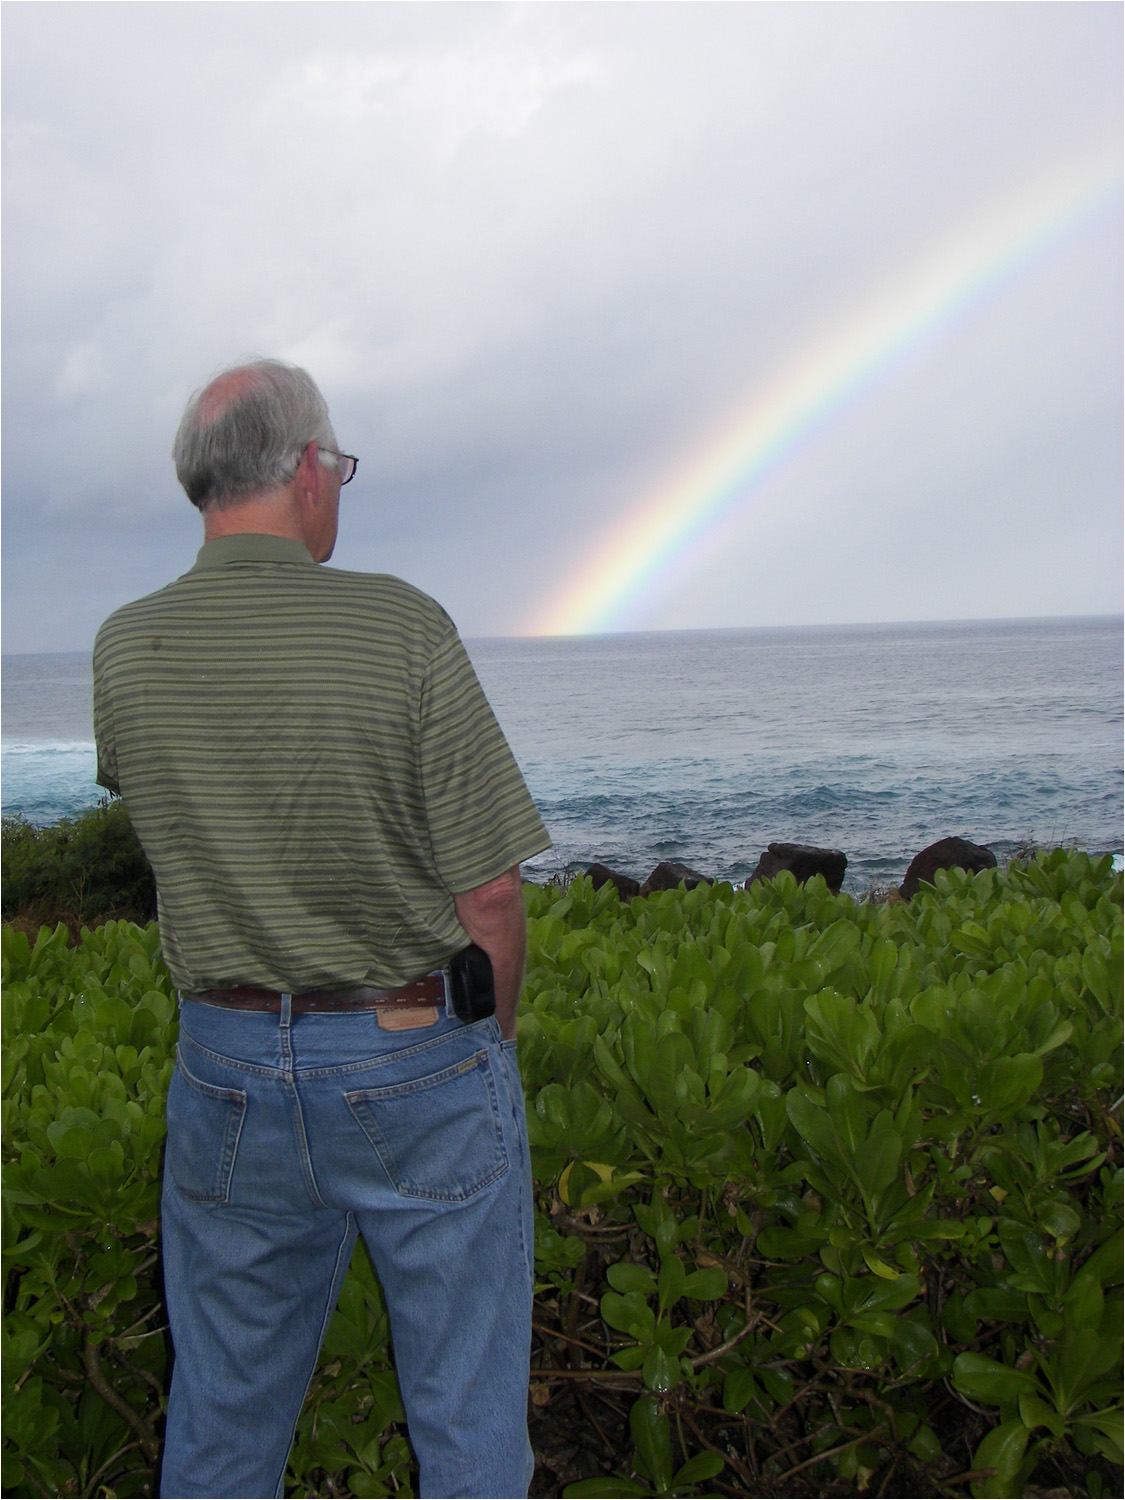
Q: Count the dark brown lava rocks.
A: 4